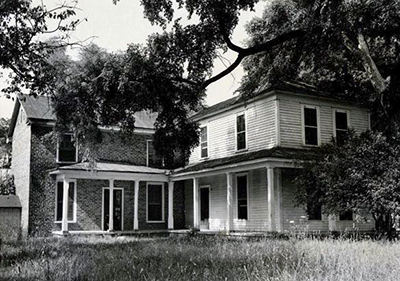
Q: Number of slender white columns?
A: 7